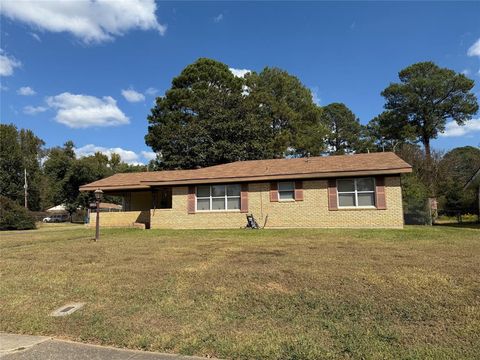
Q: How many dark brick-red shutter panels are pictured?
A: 6